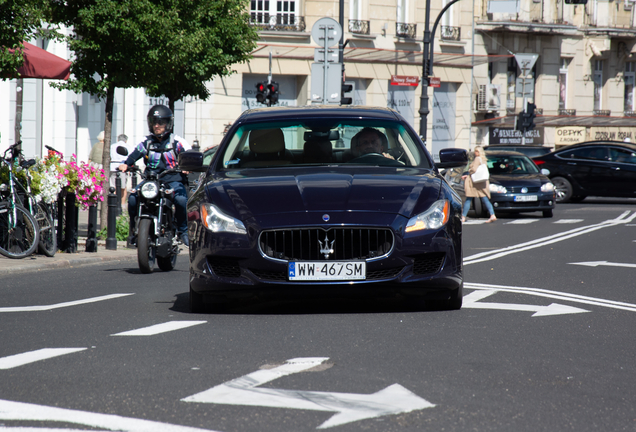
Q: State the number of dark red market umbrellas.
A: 1